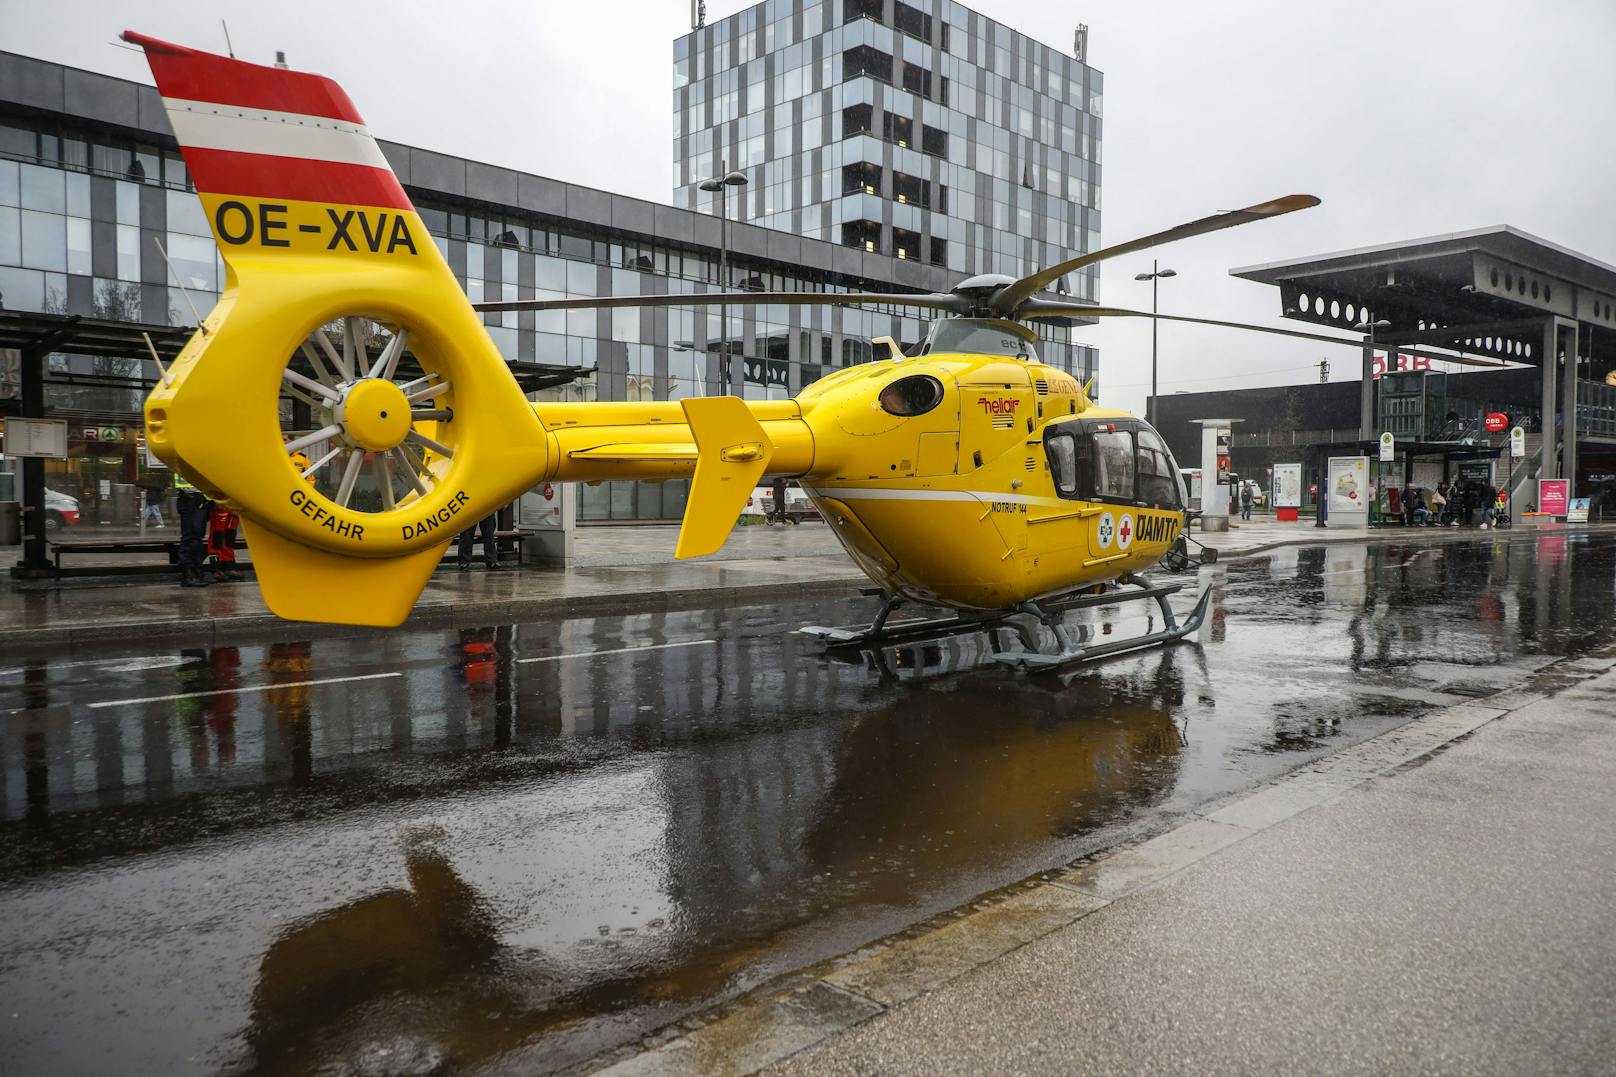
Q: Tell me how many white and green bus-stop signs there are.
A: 2